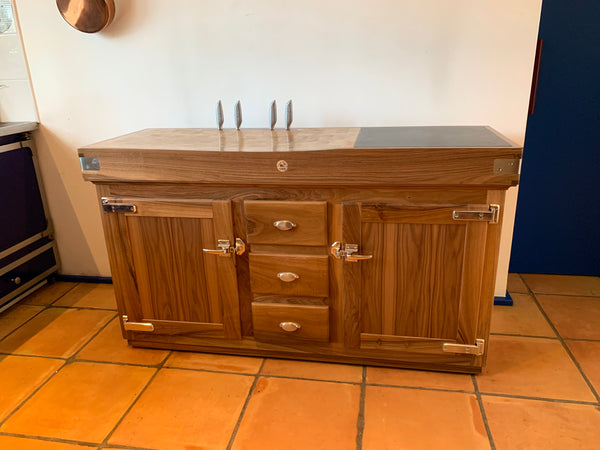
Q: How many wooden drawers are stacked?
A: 3